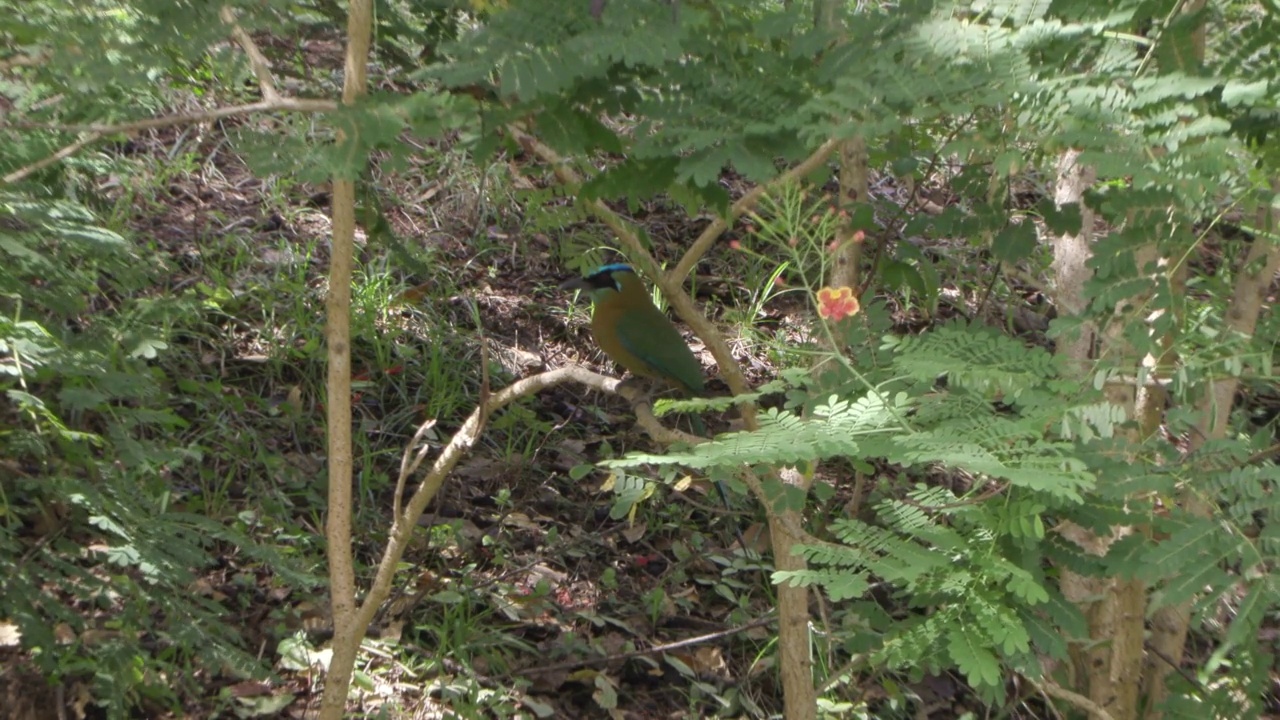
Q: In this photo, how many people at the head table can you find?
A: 0